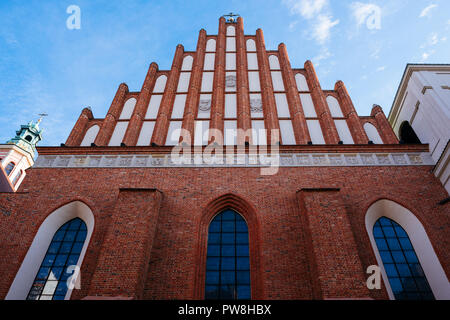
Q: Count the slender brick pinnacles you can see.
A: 12